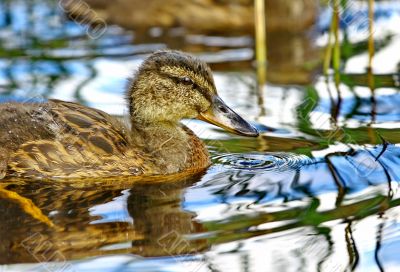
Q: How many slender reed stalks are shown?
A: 4